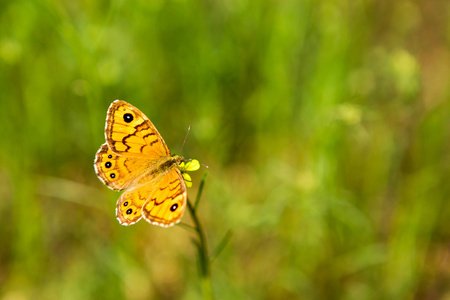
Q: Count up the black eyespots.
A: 7